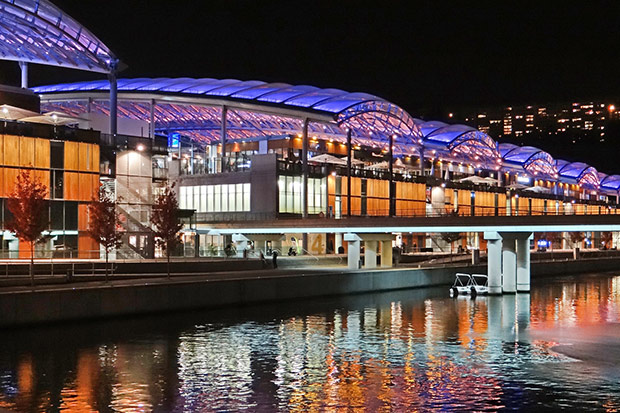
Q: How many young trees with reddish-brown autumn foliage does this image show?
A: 3